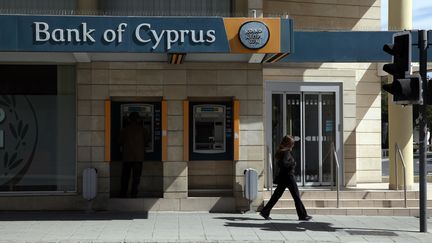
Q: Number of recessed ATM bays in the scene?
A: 2